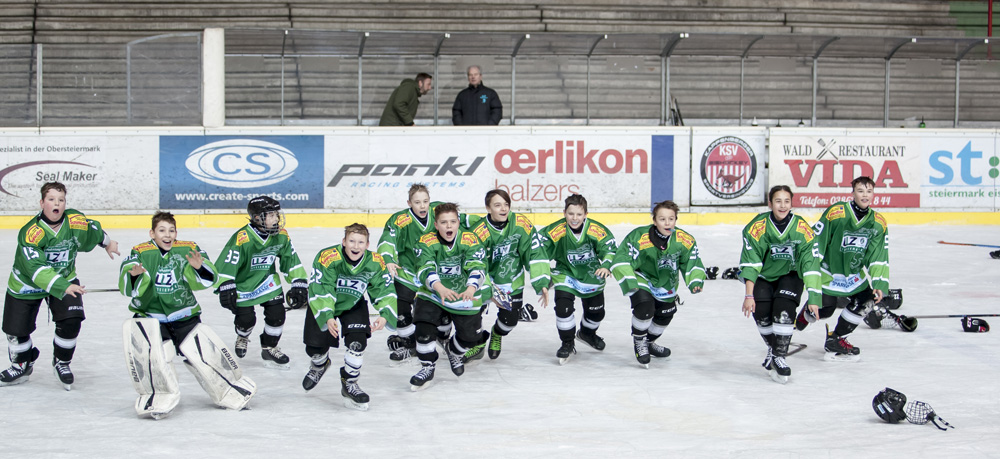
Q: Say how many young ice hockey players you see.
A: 11